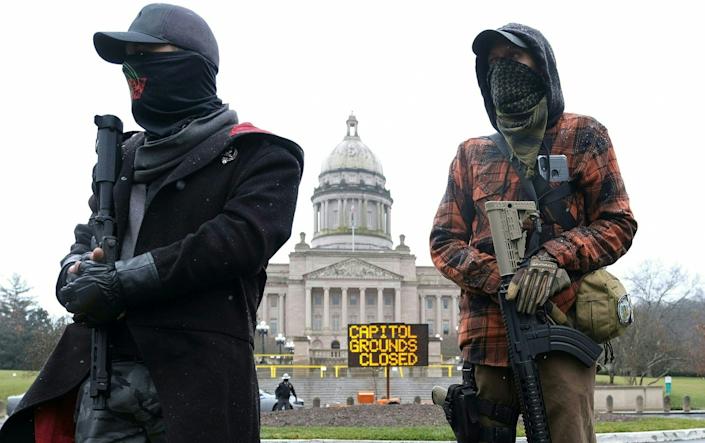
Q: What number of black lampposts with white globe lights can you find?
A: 3